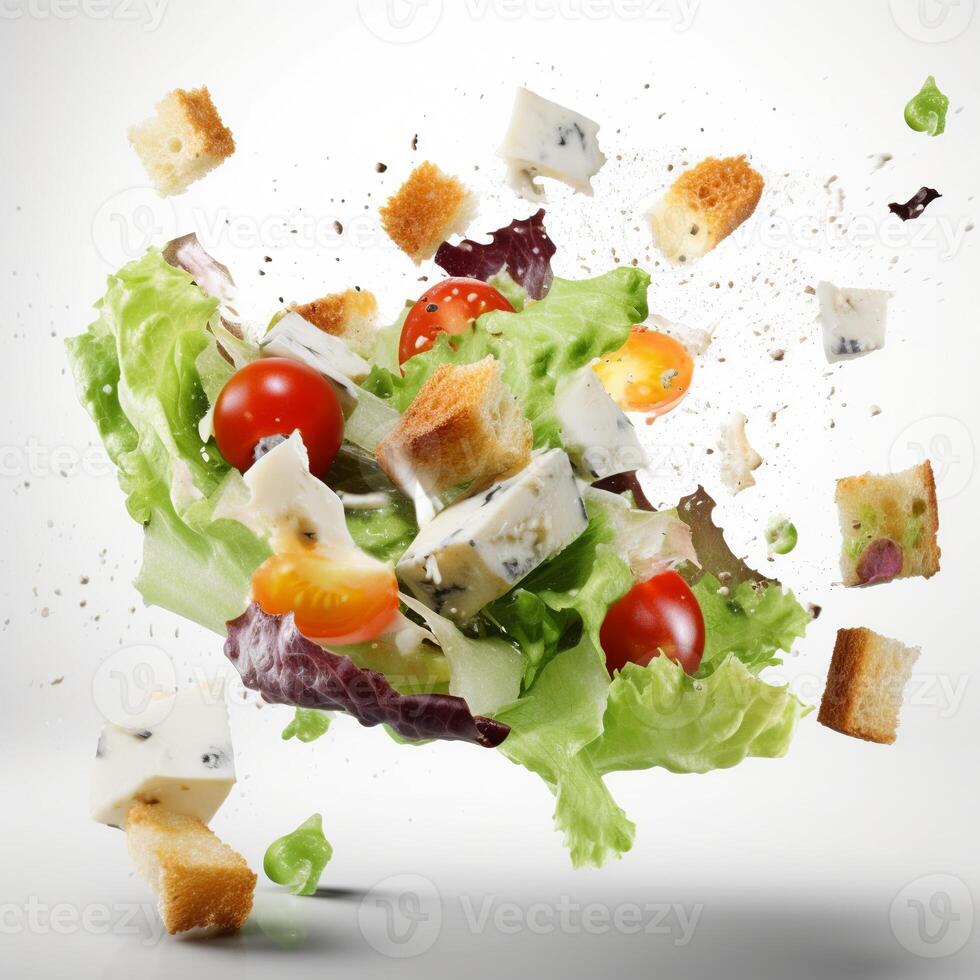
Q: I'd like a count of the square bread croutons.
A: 8